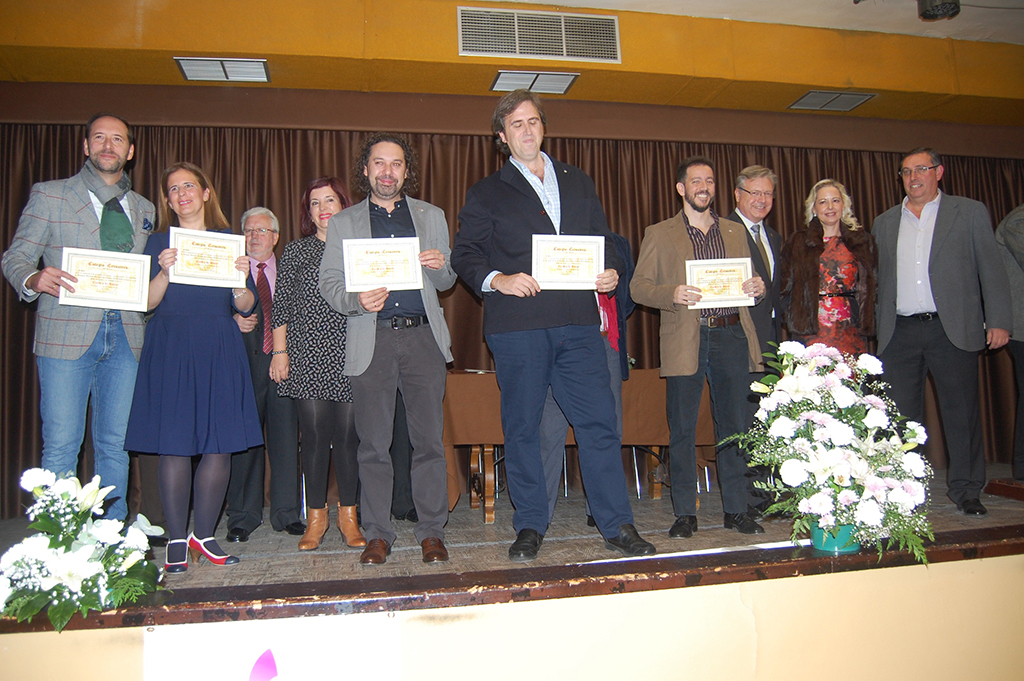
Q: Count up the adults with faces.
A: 10